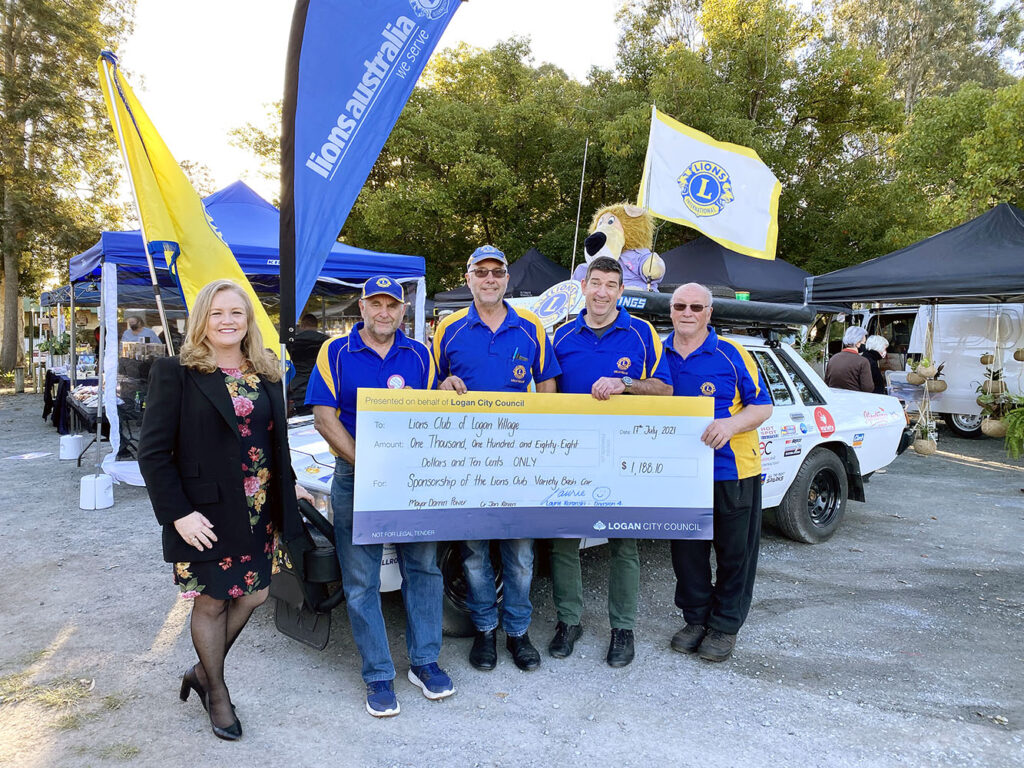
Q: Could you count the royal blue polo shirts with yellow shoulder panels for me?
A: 4